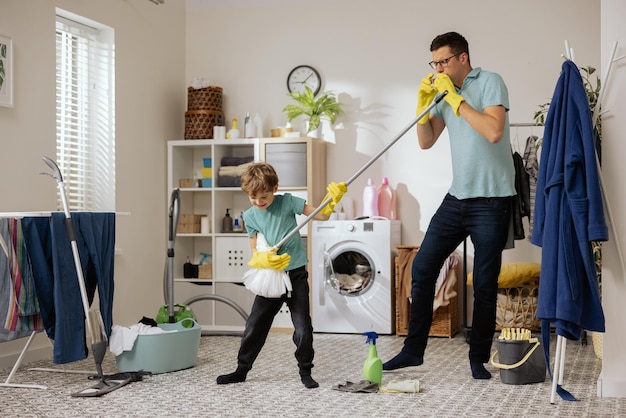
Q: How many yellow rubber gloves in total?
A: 4